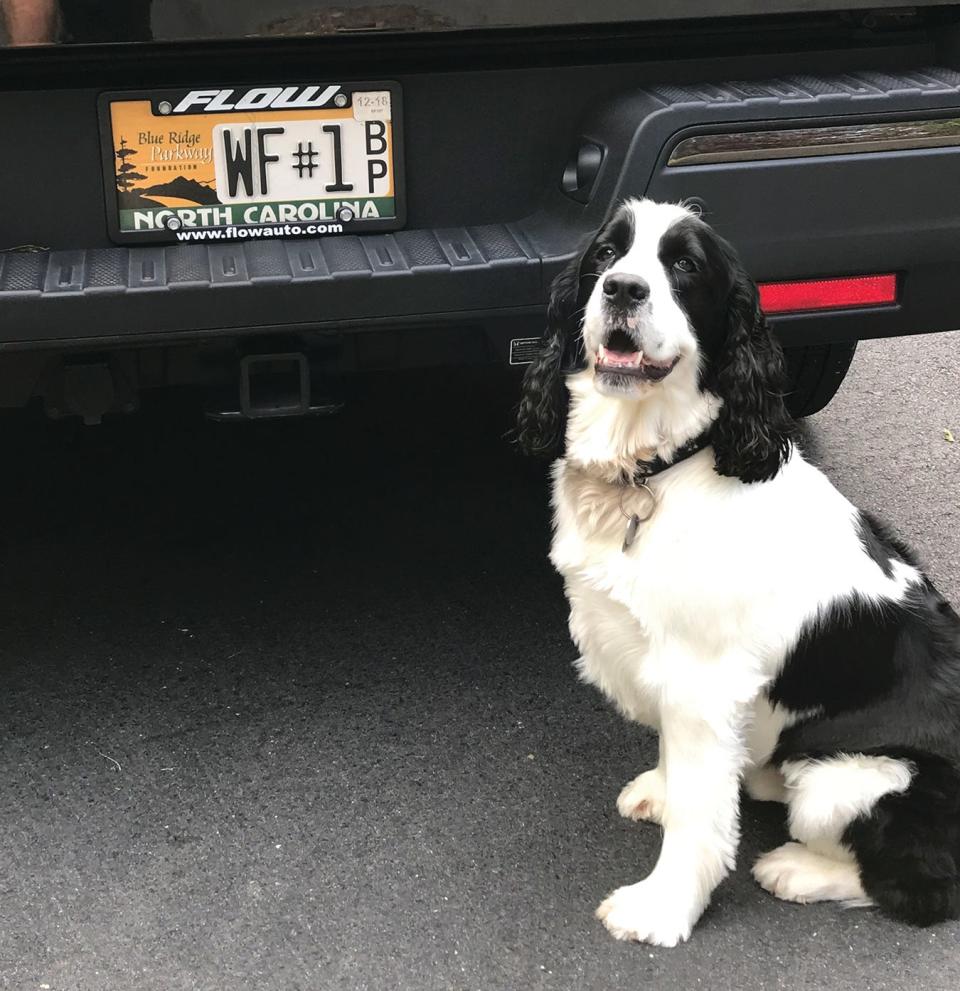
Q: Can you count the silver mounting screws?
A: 4